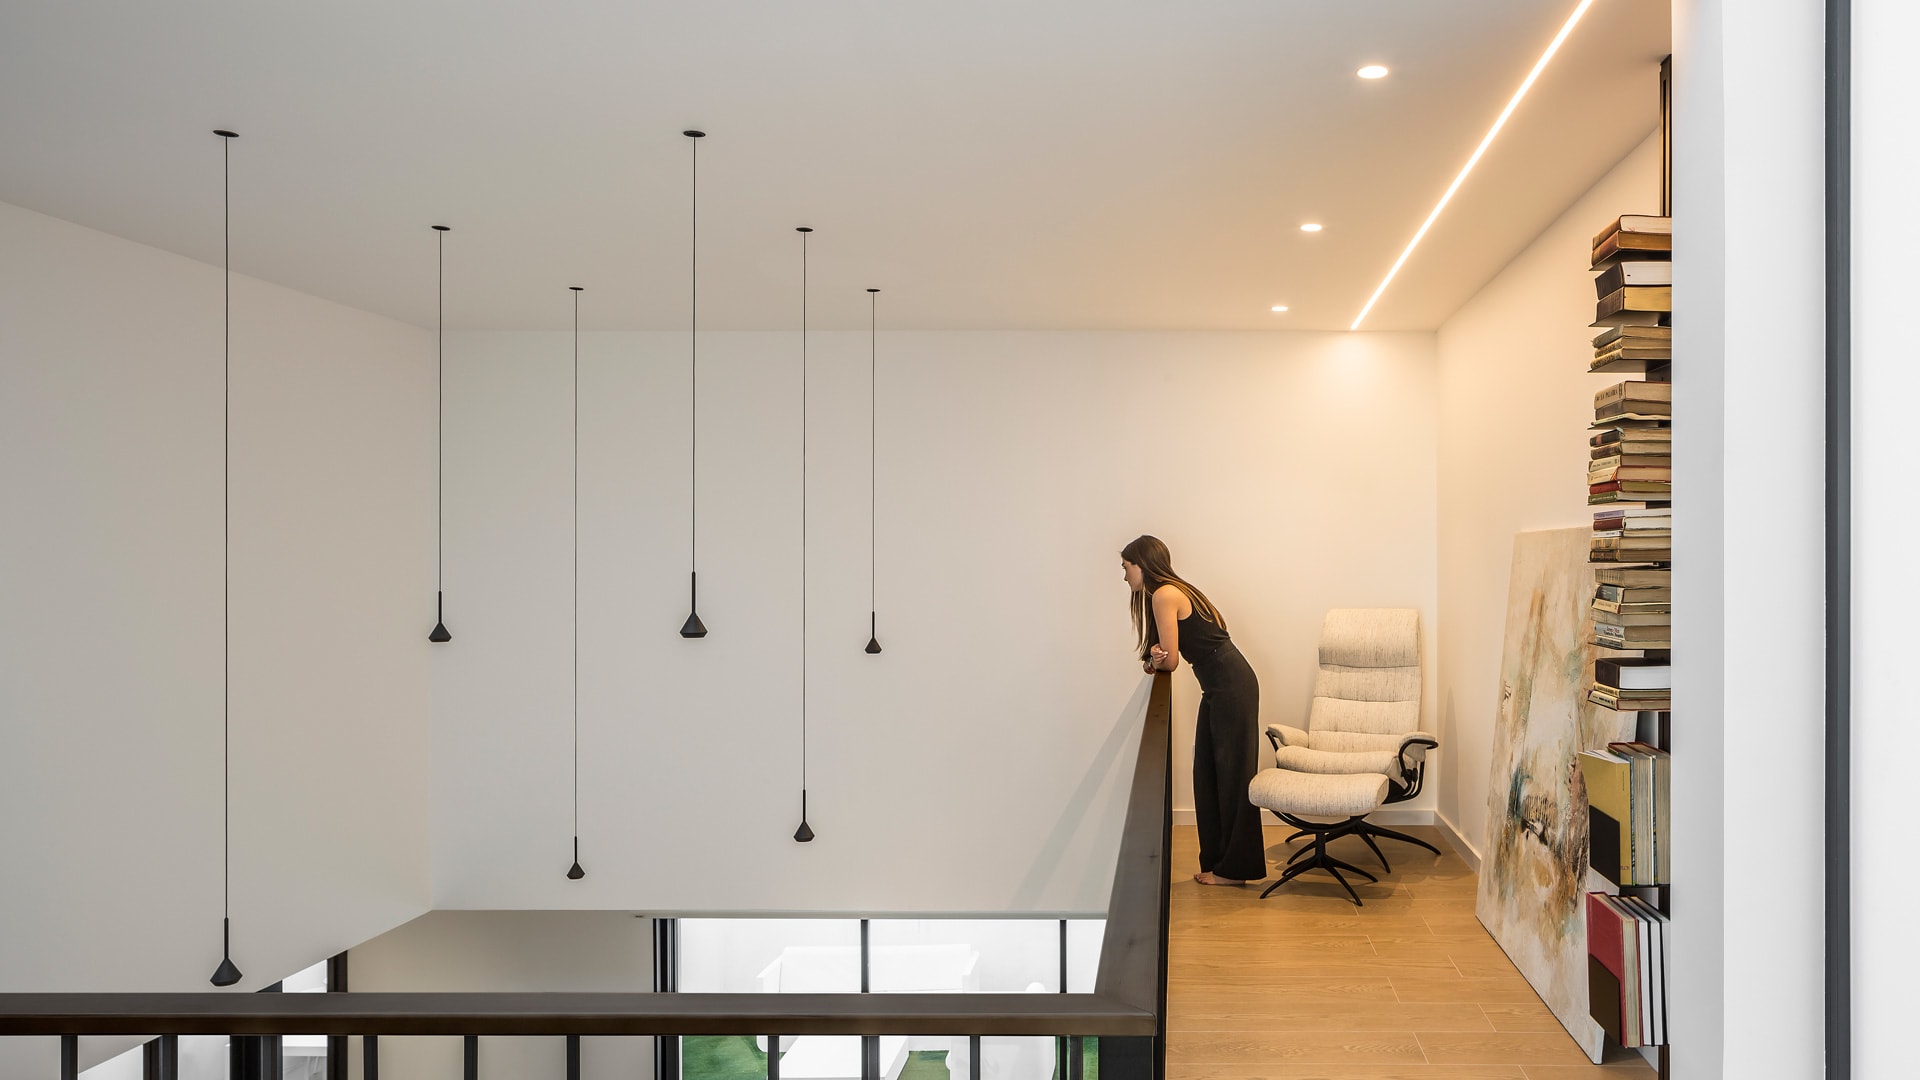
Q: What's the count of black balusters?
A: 11